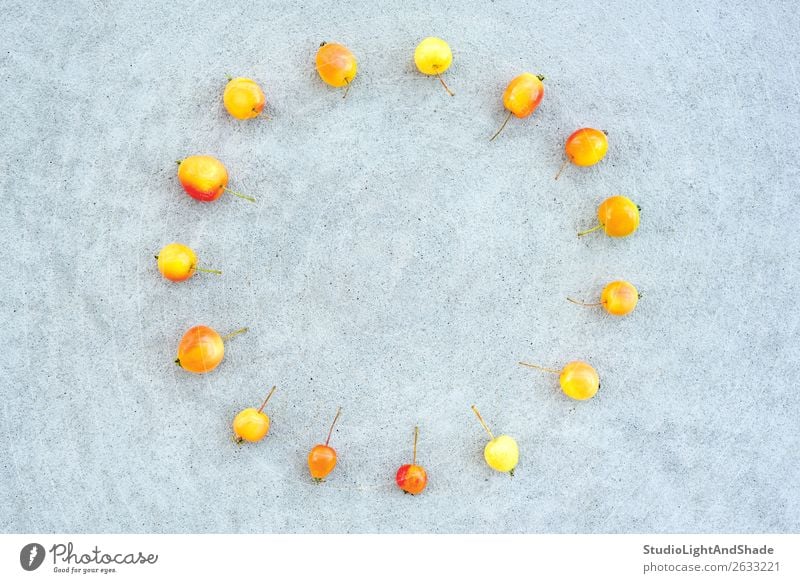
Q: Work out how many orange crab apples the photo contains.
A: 13